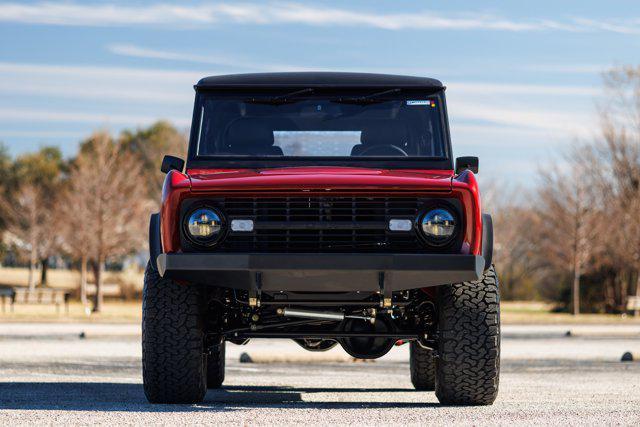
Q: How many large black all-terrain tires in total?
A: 4